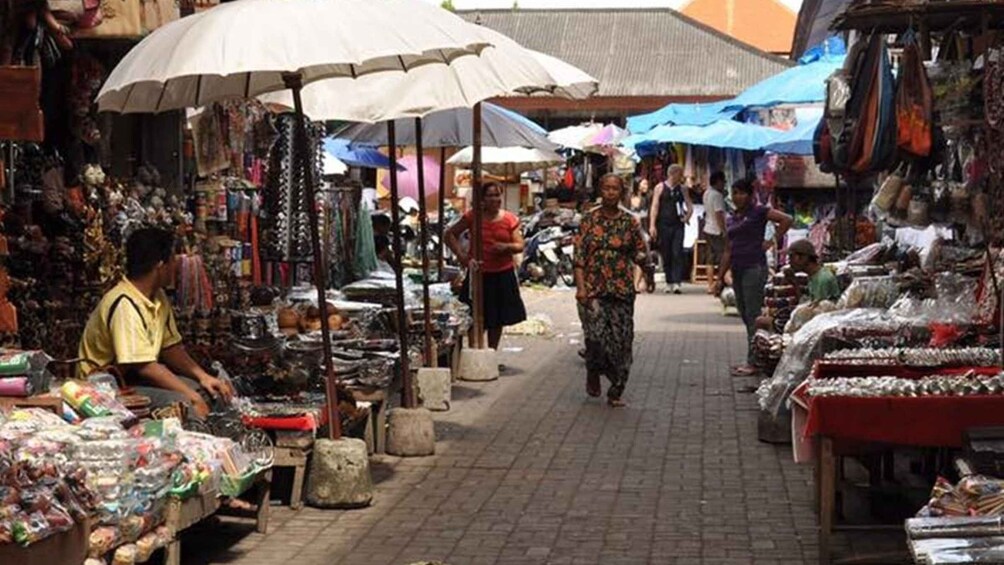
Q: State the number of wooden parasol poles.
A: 5